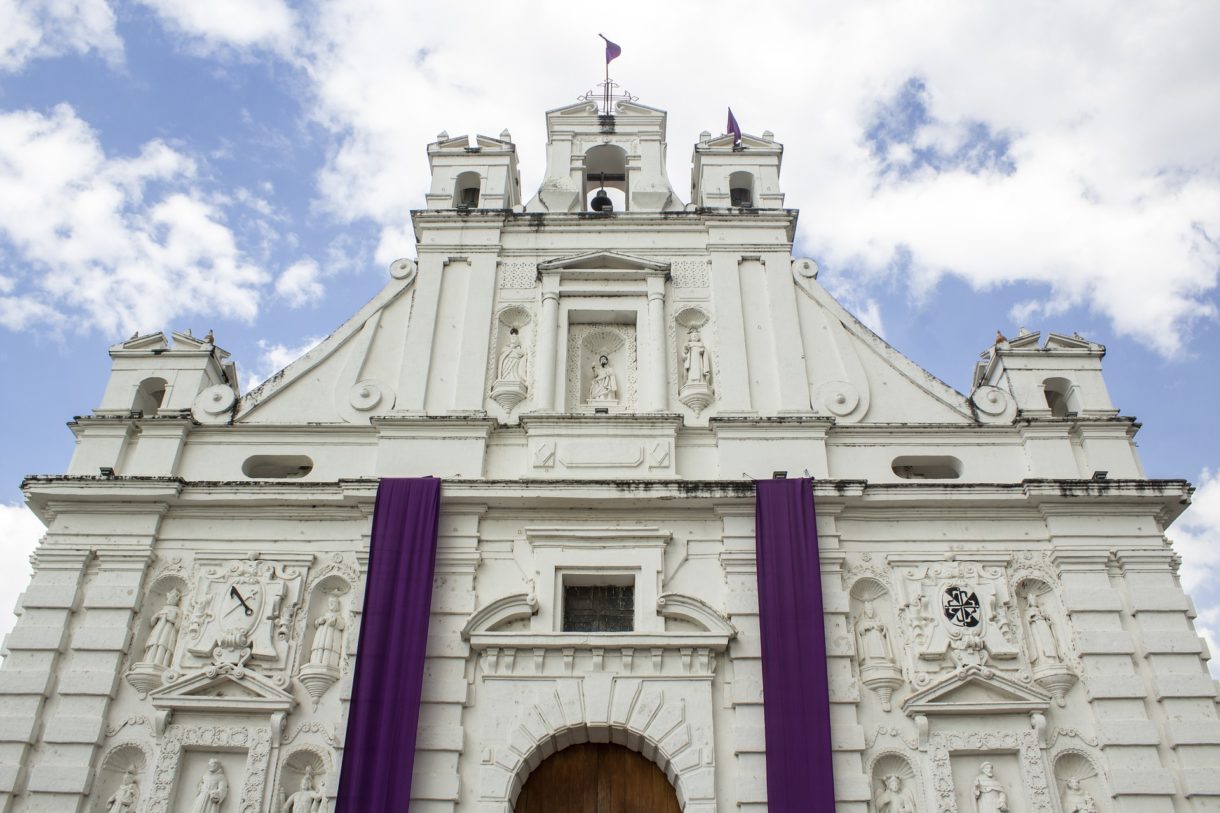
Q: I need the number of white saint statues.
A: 13